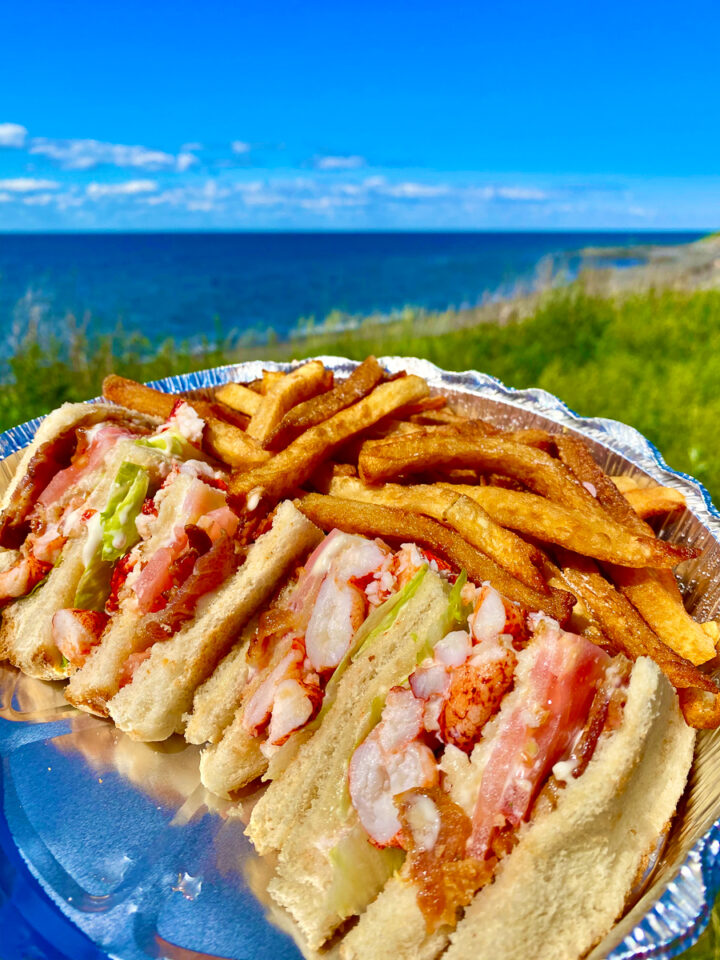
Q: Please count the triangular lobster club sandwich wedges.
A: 4